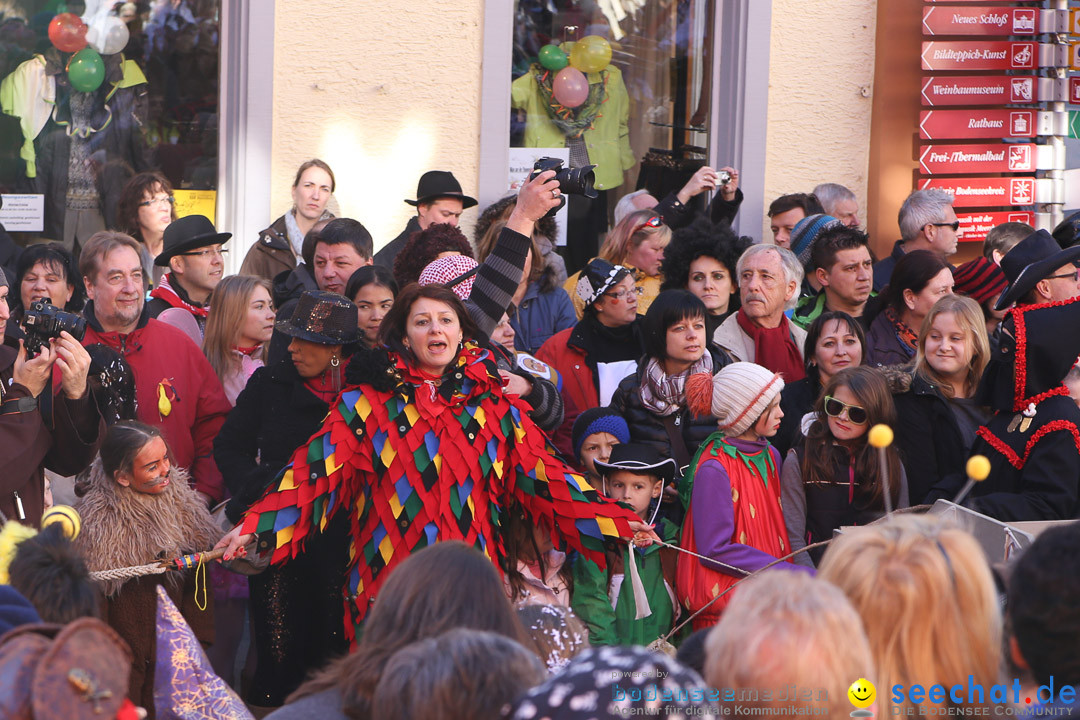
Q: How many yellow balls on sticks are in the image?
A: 2